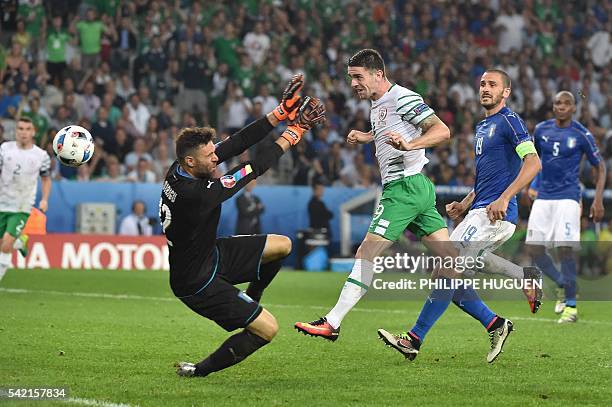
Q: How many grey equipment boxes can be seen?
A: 1